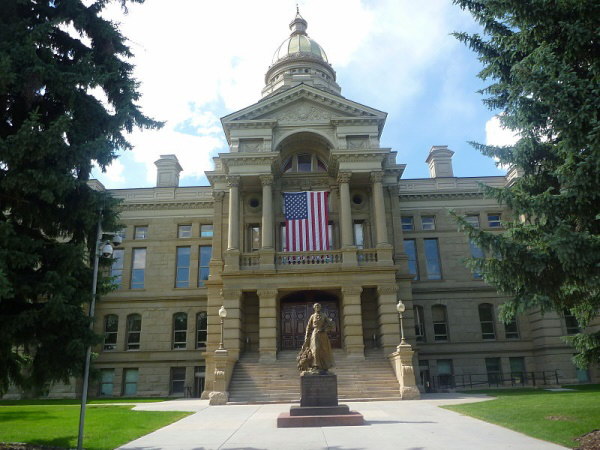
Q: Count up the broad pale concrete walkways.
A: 1